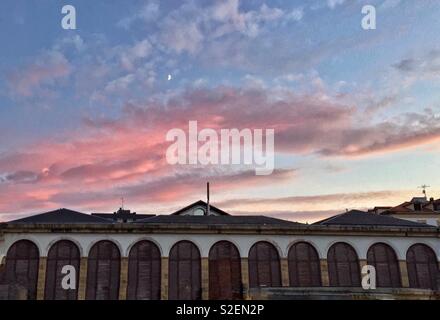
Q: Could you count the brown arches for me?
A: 11